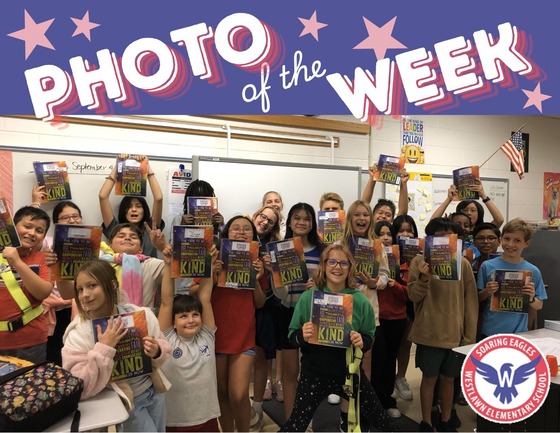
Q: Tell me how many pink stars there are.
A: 5